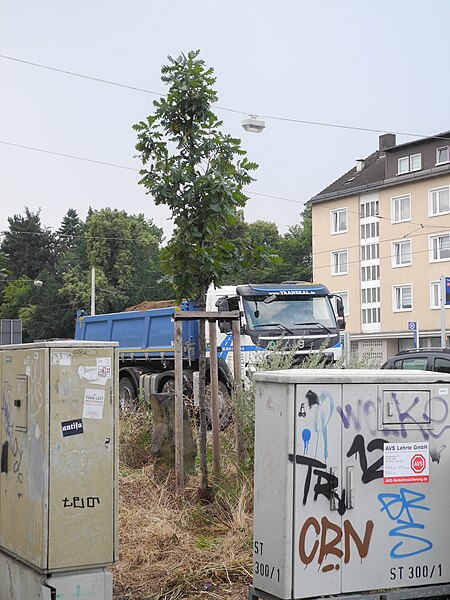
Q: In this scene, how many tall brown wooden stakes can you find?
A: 3